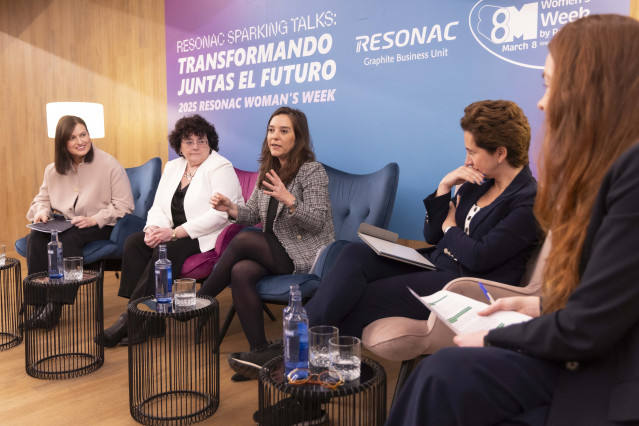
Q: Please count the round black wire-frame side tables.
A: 4